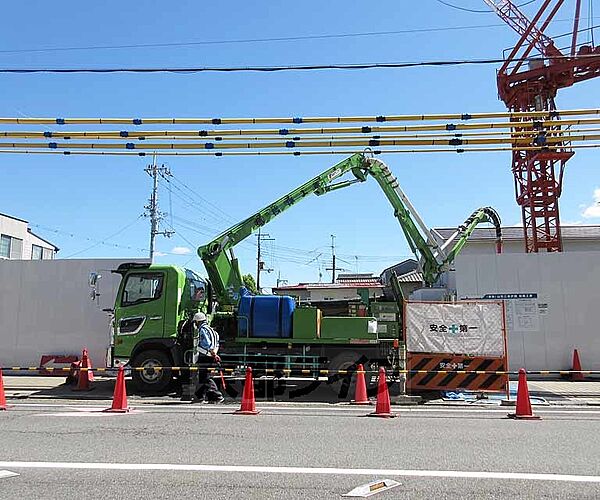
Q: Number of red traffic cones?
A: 8